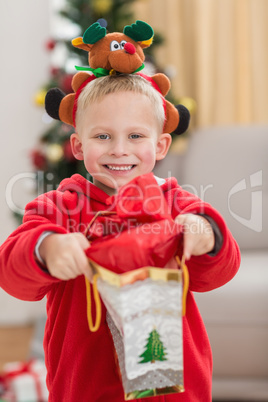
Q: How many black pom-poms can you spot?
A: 2